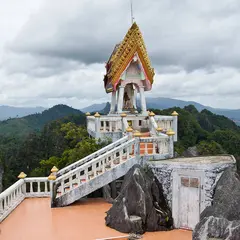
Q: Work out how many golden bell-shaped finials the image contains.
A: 12